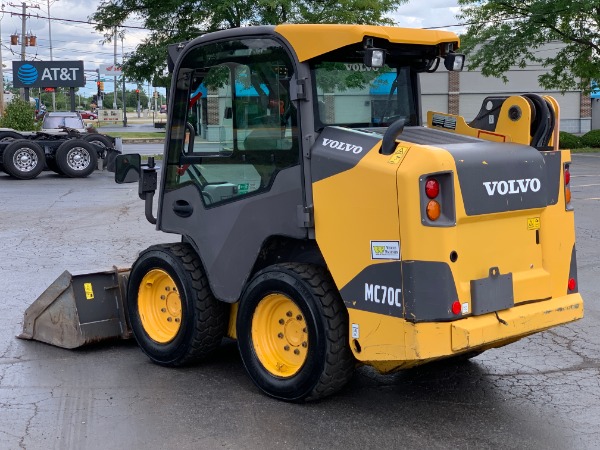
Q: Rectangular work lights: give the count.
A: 2